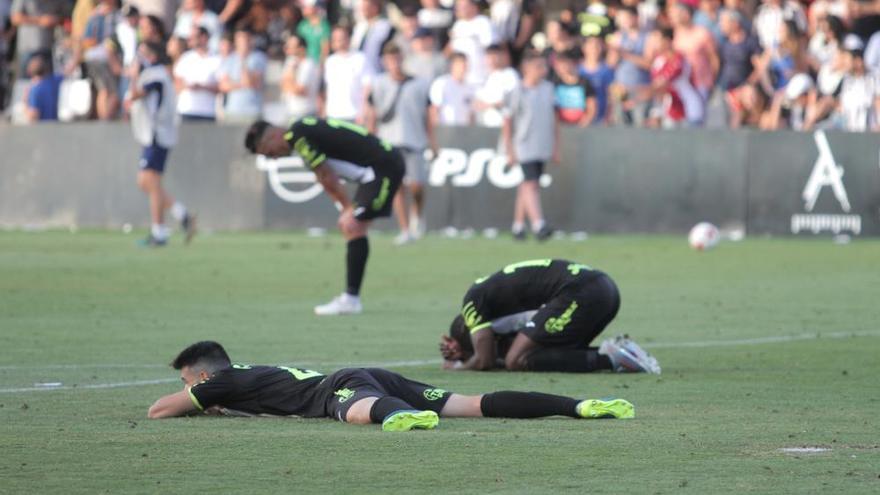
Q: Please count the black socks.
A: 4